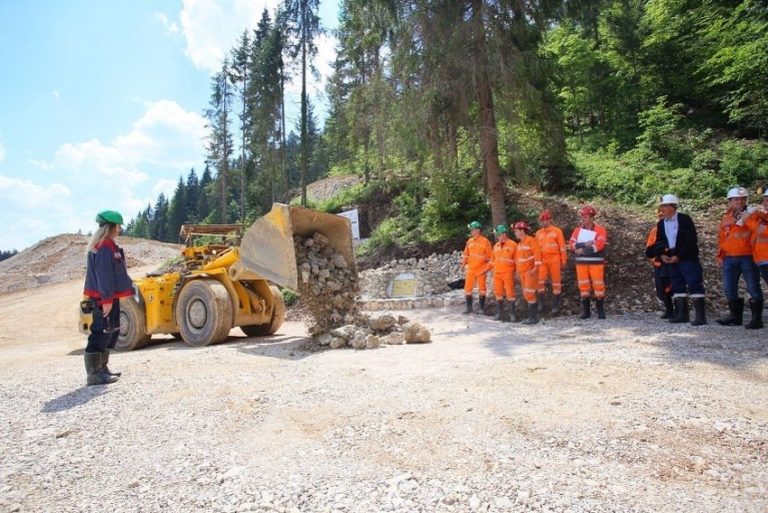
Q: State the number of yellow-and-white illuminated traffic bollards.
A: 0